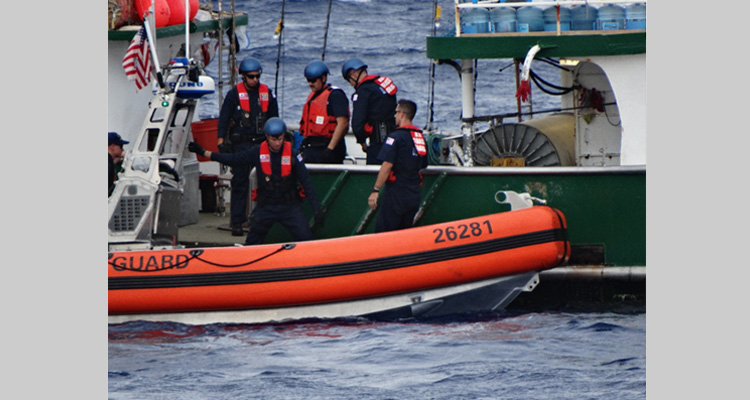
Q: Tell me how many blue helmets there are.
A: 4